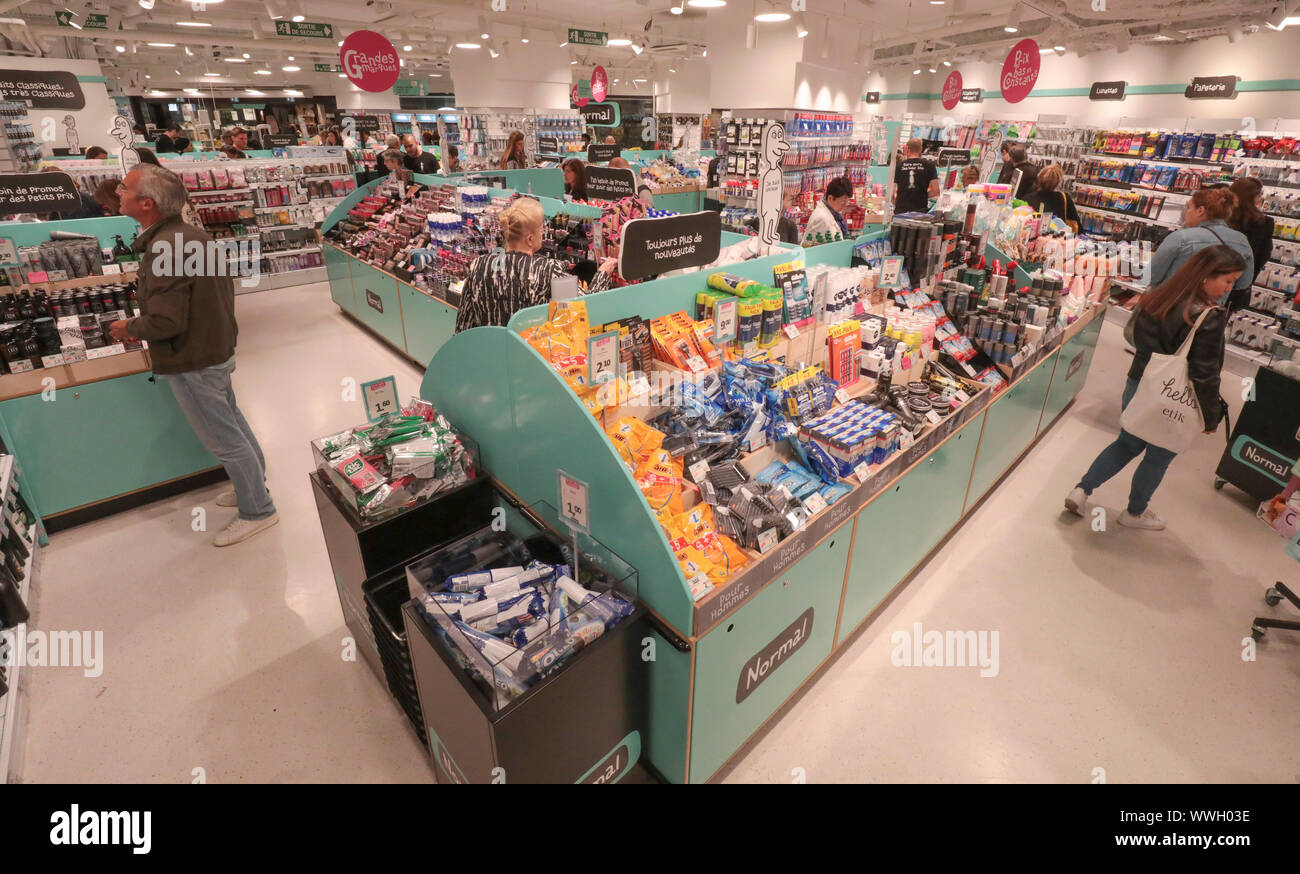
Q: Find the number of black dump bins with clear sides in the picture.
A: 2